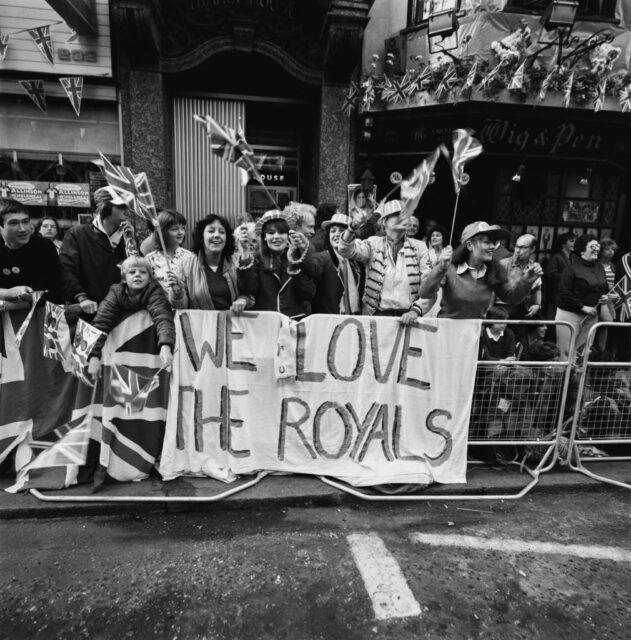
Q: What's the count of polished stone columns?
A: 2